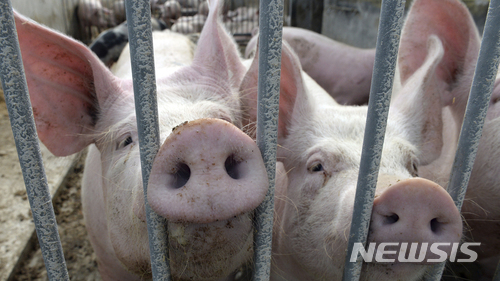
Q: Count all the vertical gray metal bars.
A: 5